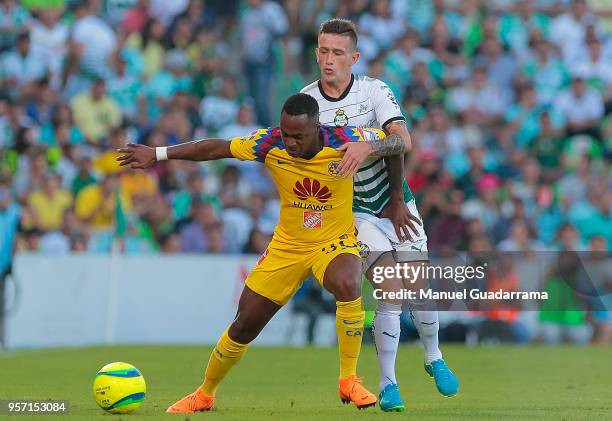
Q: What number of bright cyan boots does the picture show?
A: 2